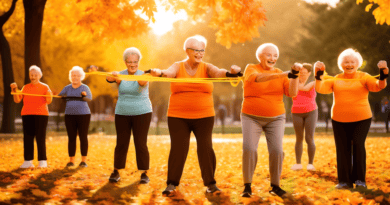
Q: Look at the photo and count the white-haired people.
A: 6